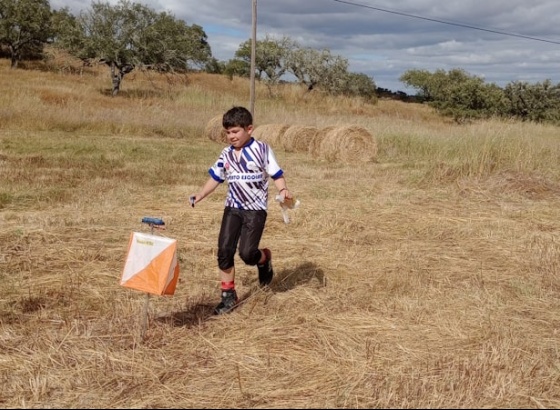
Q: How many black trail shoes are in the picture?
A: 2